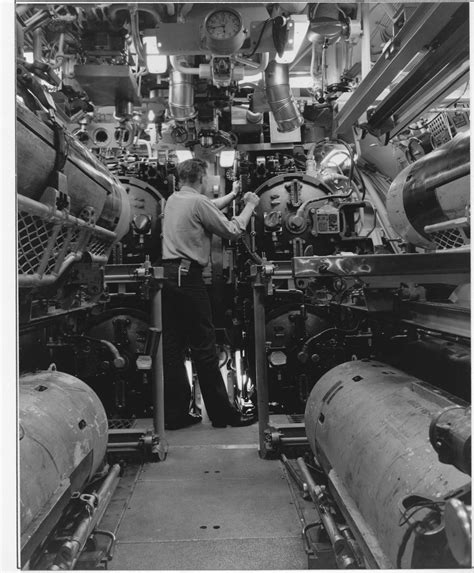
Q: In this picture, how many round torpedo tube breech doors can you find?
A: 4